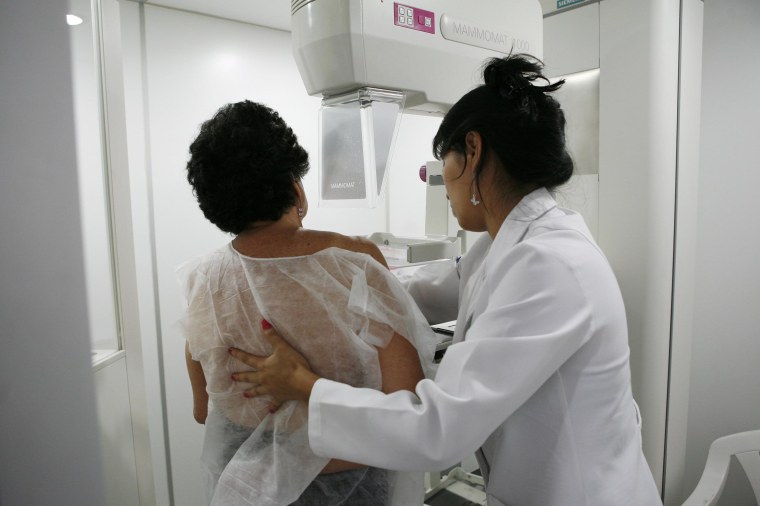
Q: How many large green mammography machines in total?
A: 0